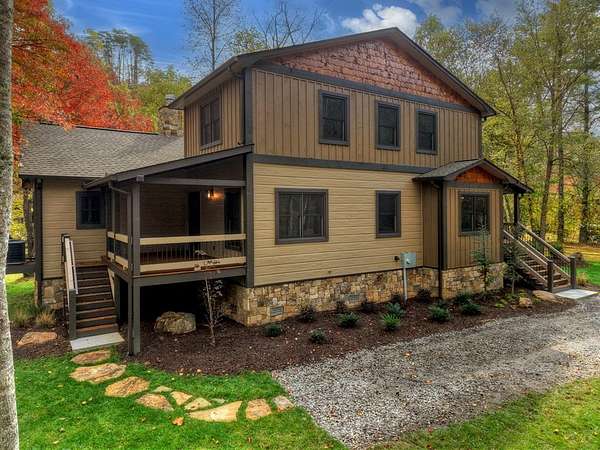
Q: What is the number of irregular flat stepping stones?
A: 11